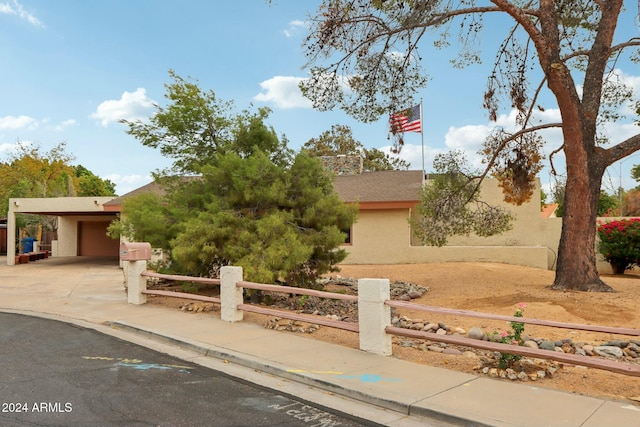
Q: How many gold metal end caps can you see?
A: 0